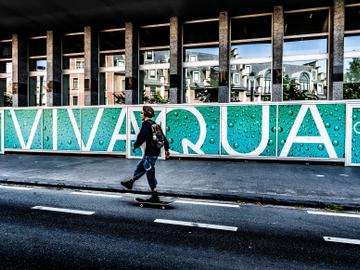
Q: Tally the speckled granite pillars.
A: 8